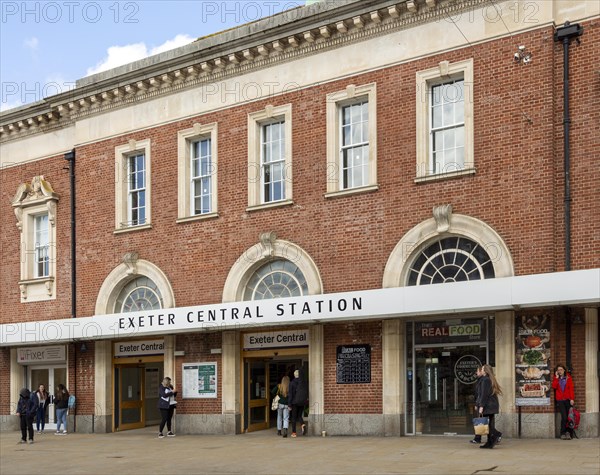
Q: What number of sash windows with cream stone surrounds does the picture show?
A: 6